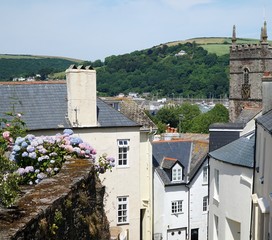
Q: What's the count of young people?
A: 0